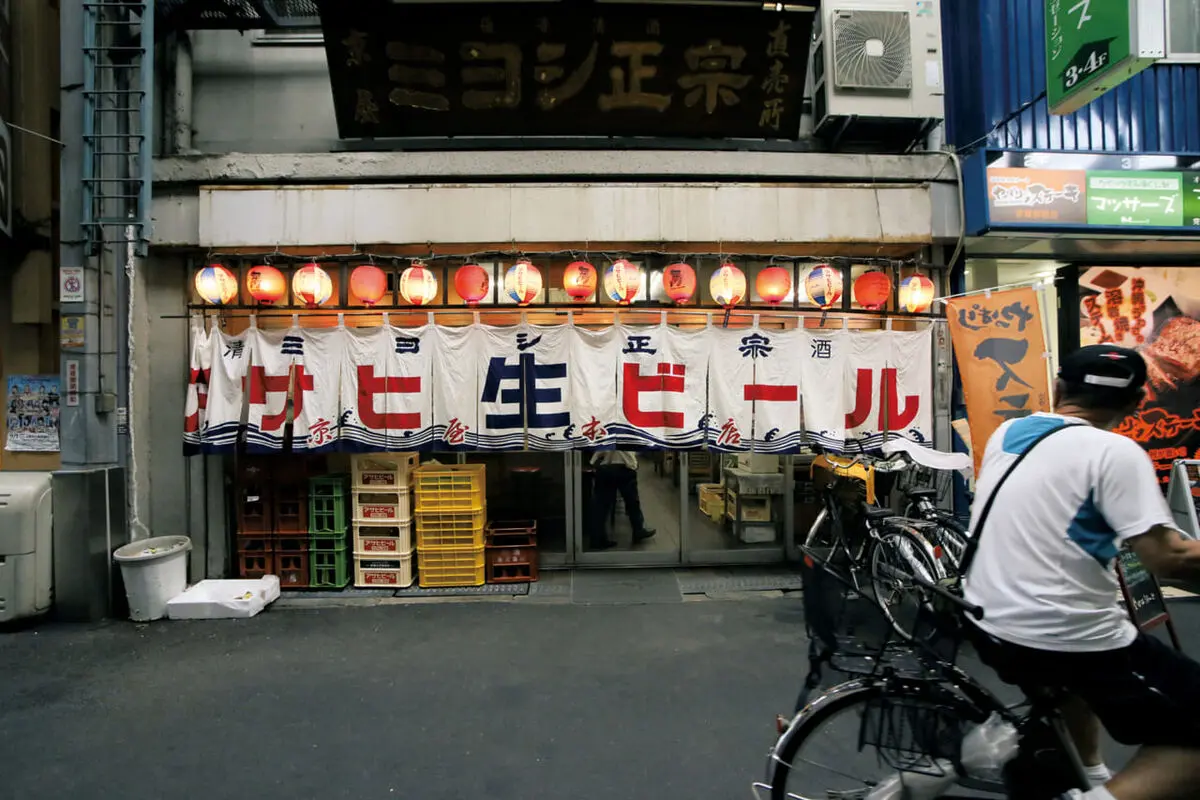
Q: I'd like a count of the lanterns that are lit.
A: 11